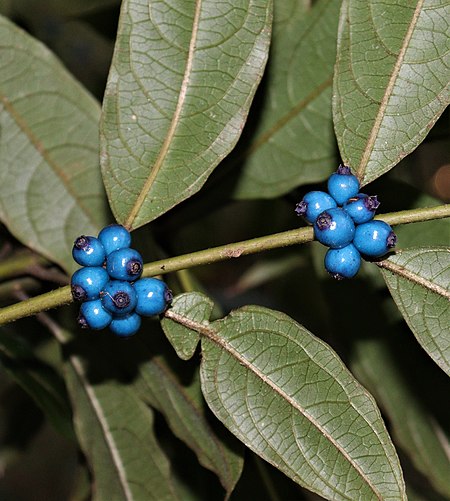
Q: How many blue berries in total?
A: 14